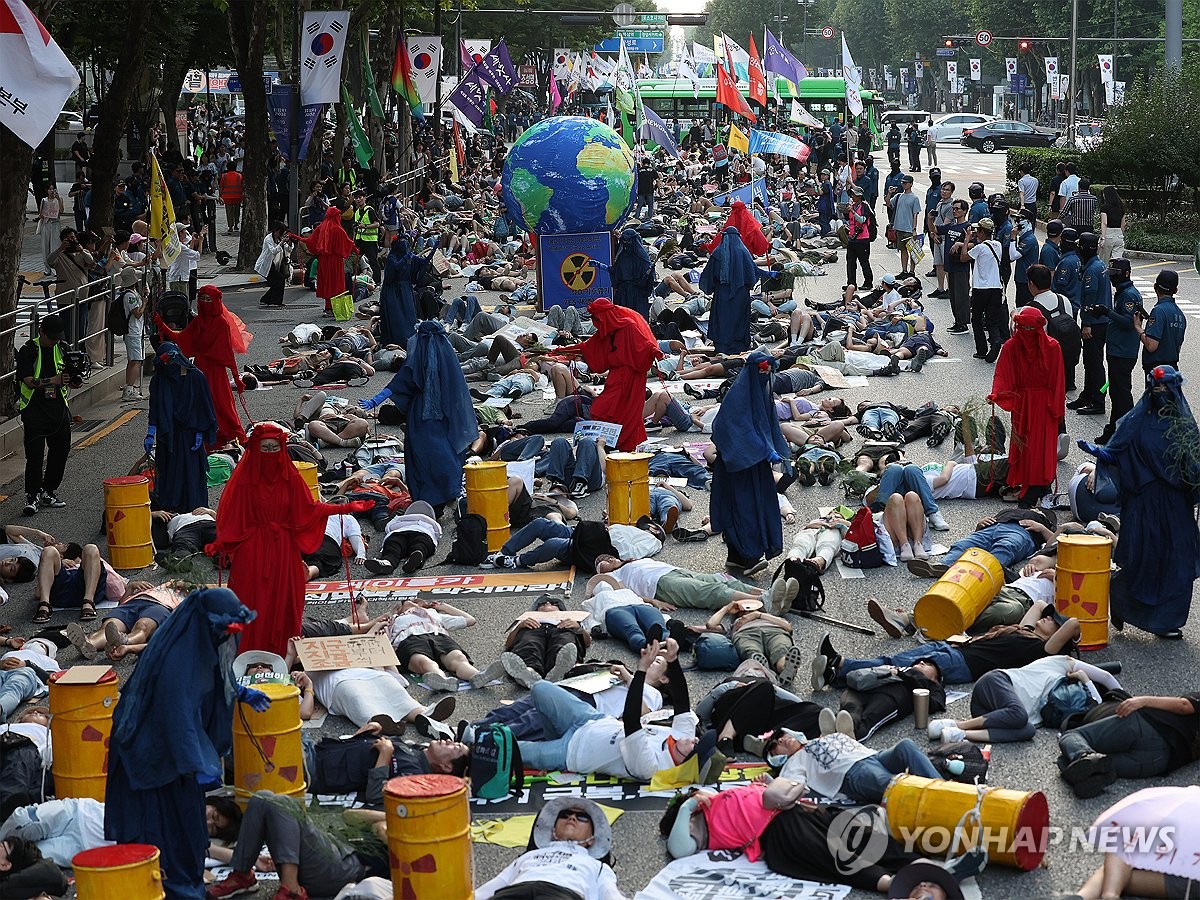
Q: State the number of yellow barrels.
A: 11